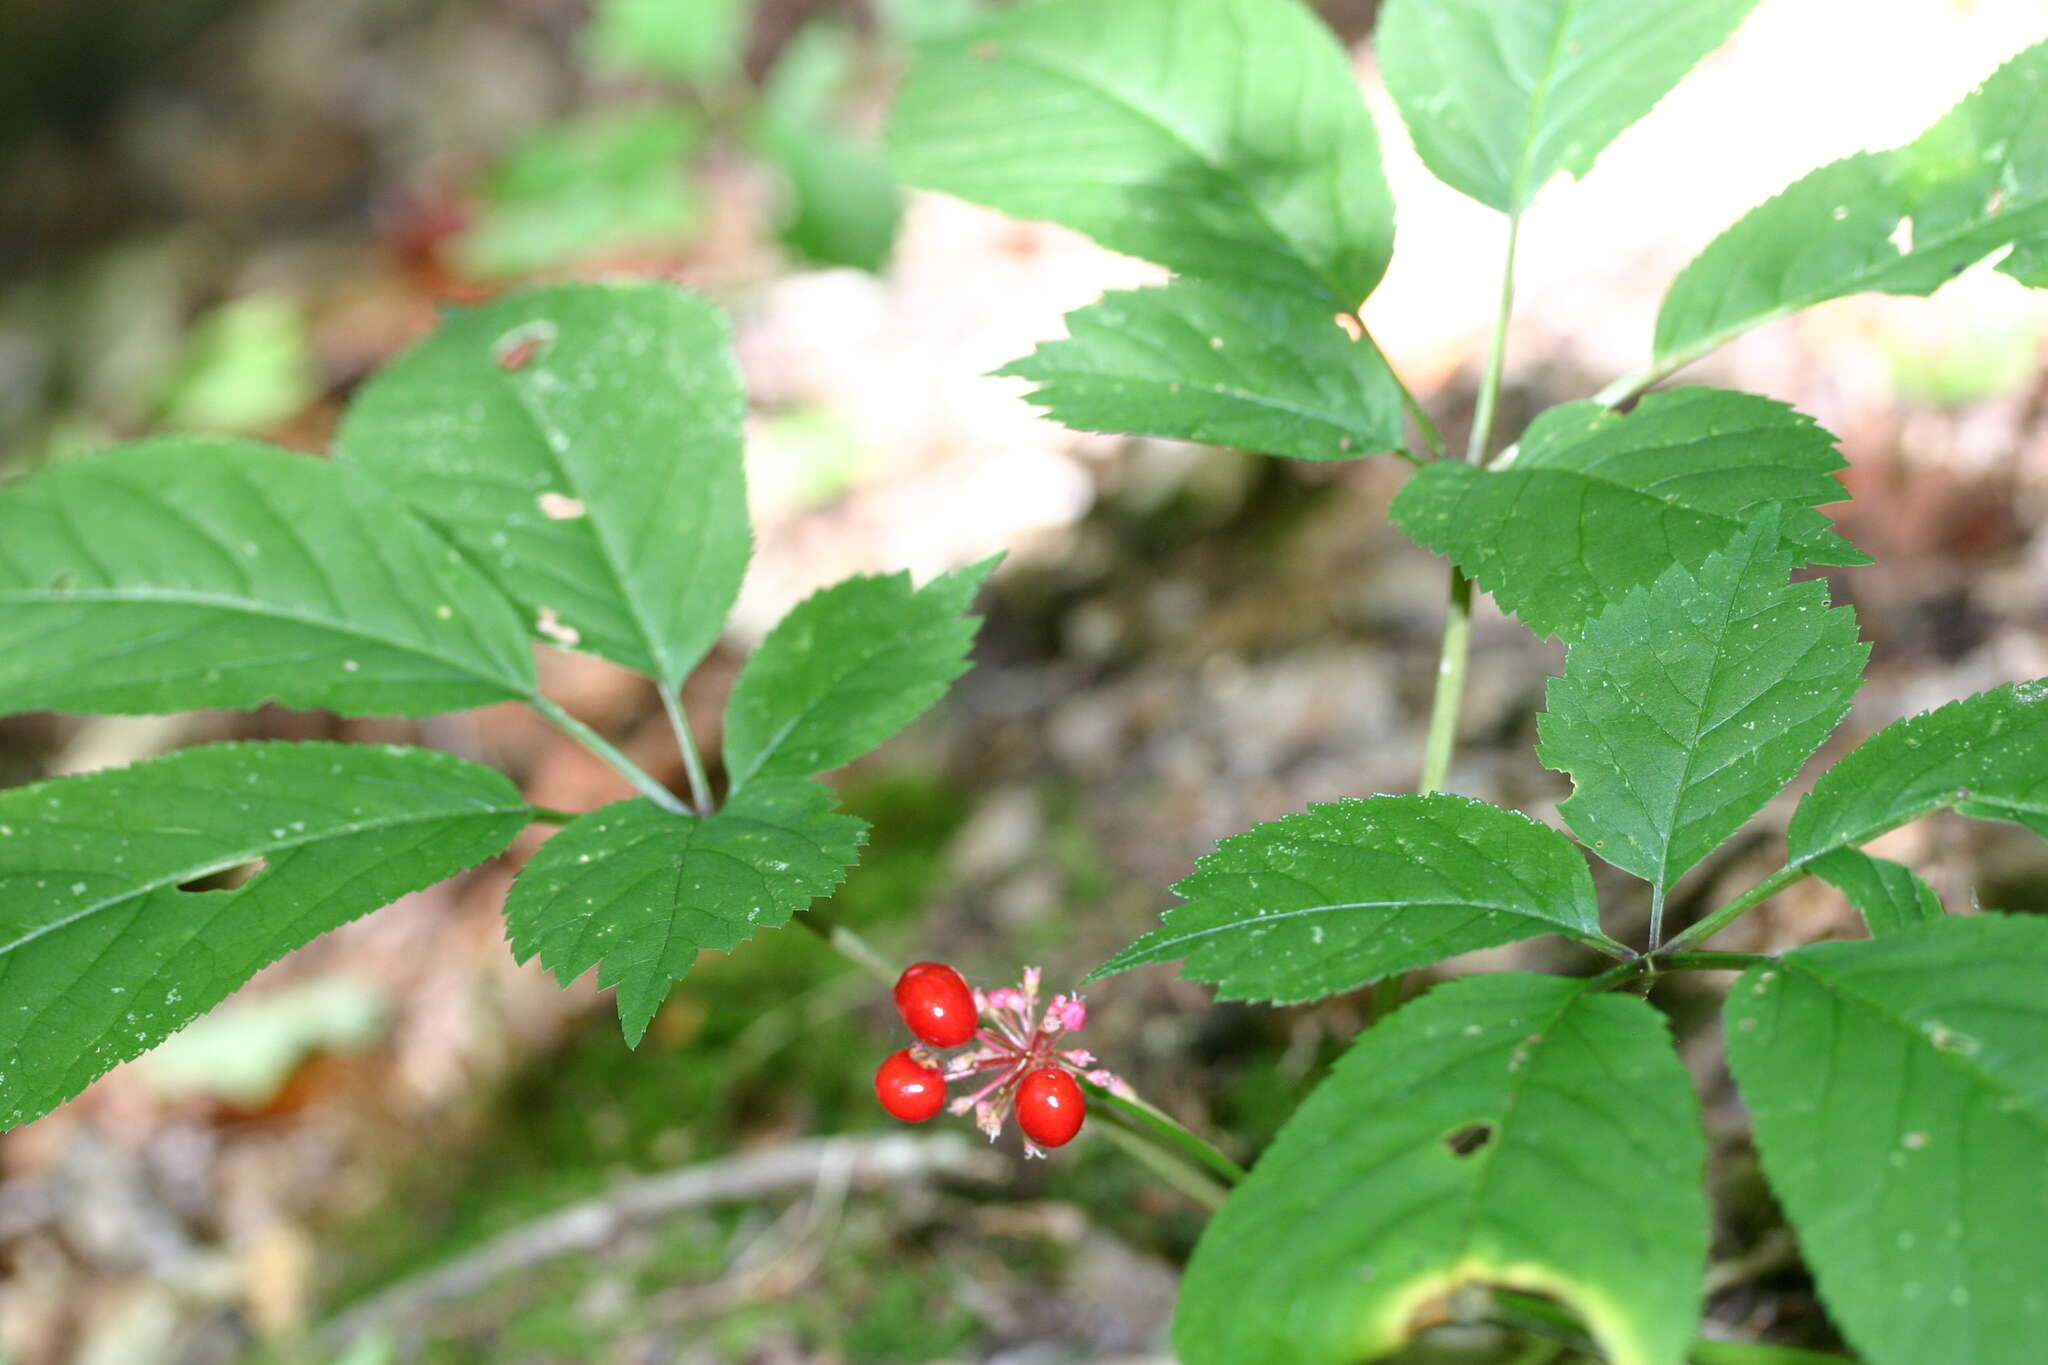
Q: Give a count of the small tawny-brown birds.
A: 0